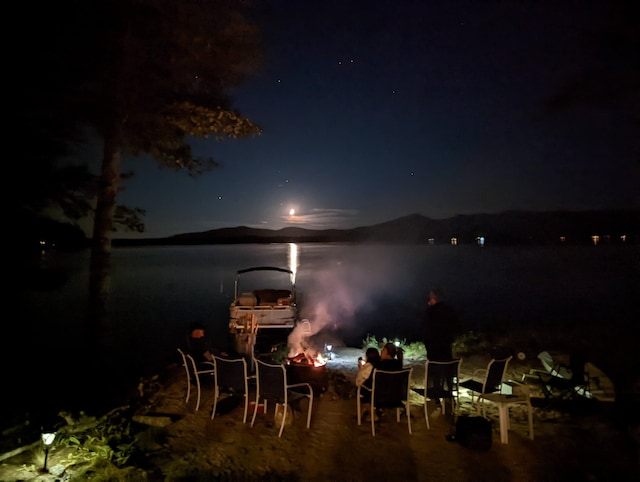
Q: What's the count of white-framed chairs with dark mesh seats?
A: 6